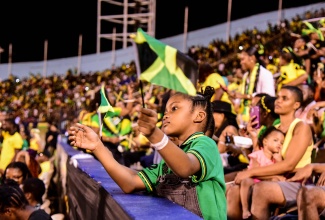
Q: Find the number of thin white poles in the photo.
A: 7